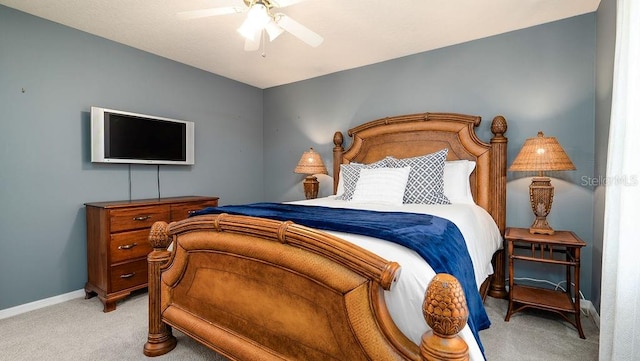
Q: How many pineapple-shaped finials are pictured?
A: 4